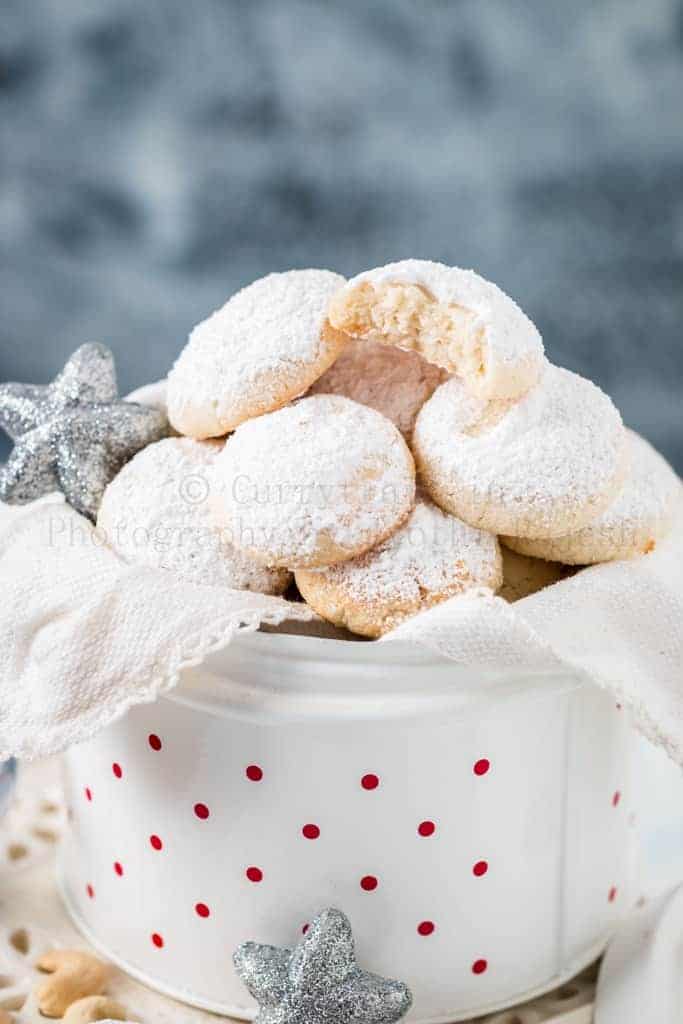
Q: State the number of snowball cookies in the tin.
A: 8